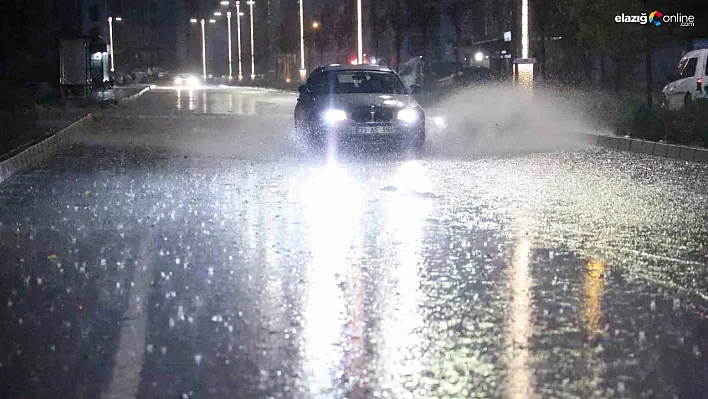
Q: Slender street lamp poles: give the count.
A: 8